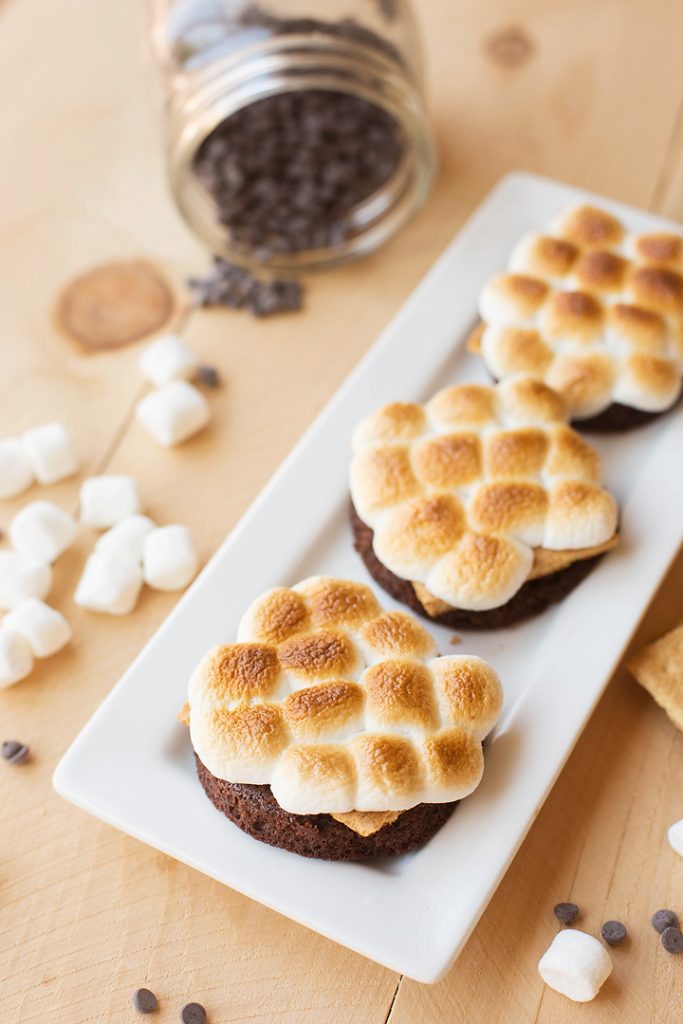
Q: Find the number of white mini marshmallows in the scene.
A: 14